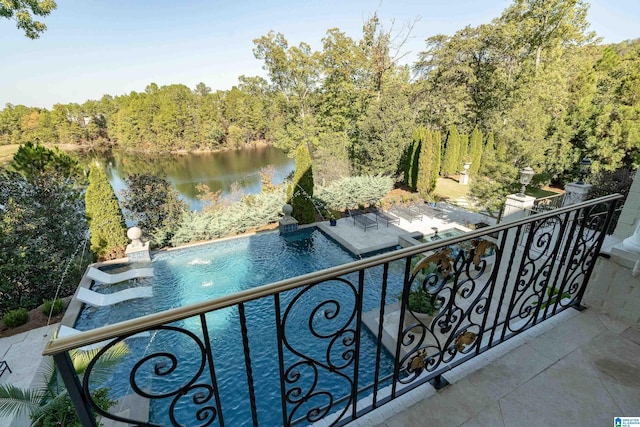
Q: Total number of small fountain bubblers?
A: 2